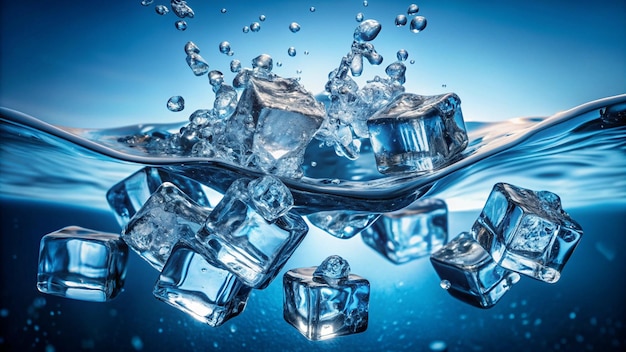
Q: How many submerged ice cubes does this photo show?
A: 10